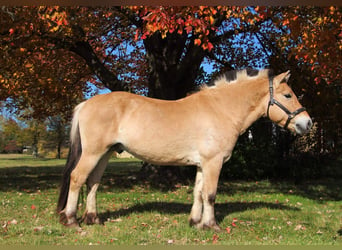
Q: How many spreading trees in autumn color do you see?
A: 1